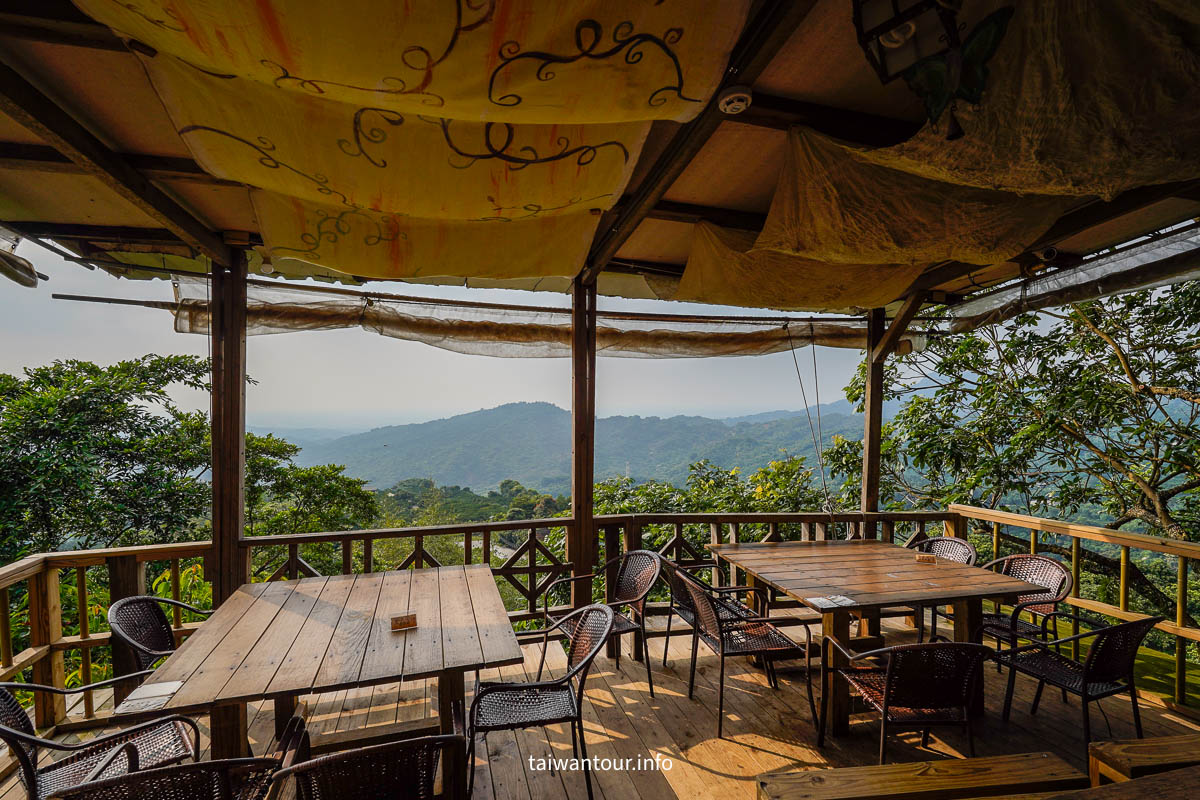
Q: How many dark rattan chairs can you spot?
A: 12